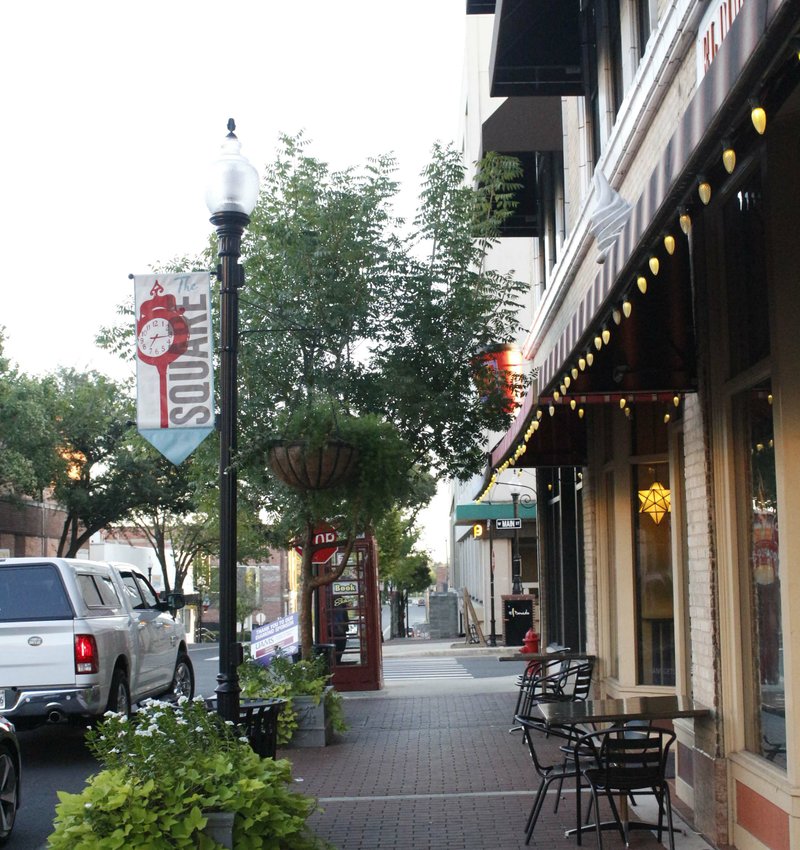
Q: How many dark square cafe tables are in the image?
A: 2